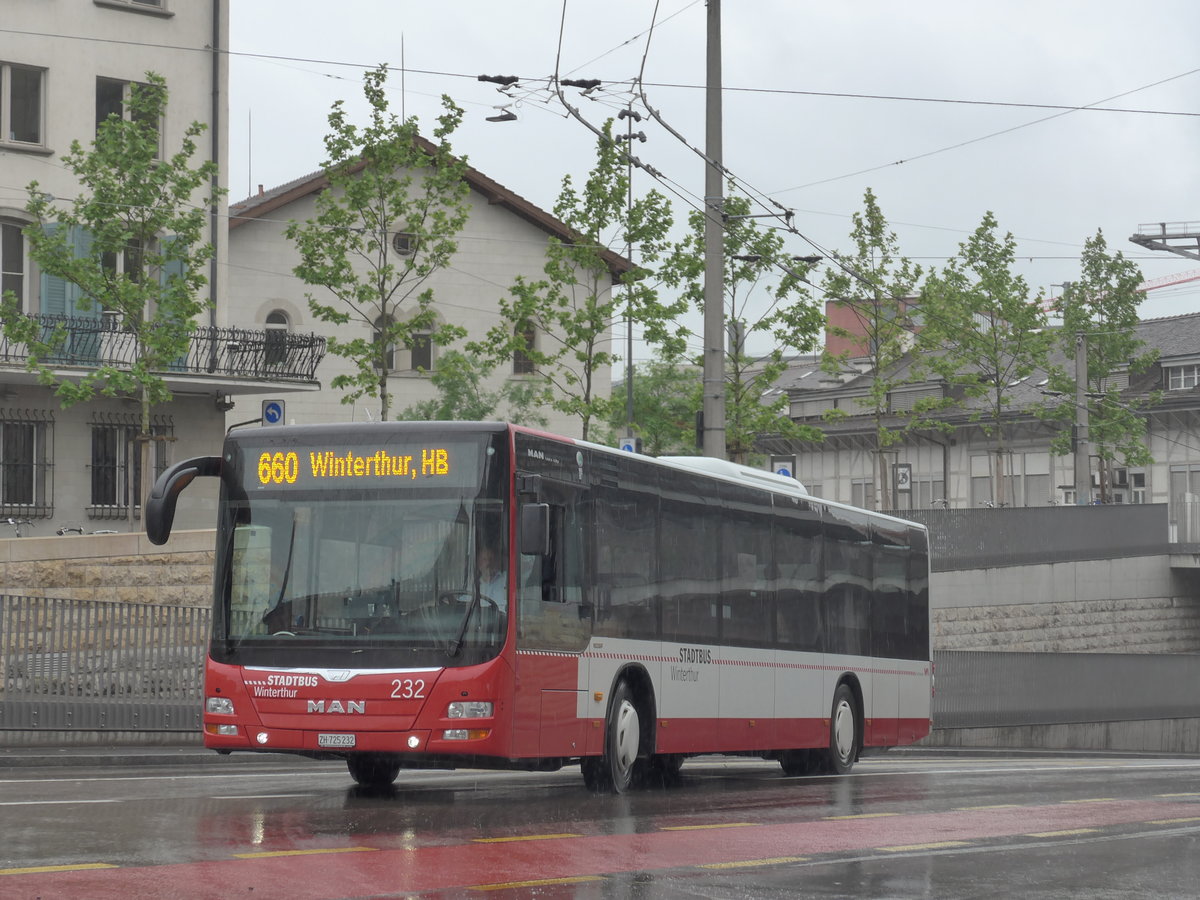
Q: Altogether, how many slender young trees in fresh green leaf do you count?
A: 7